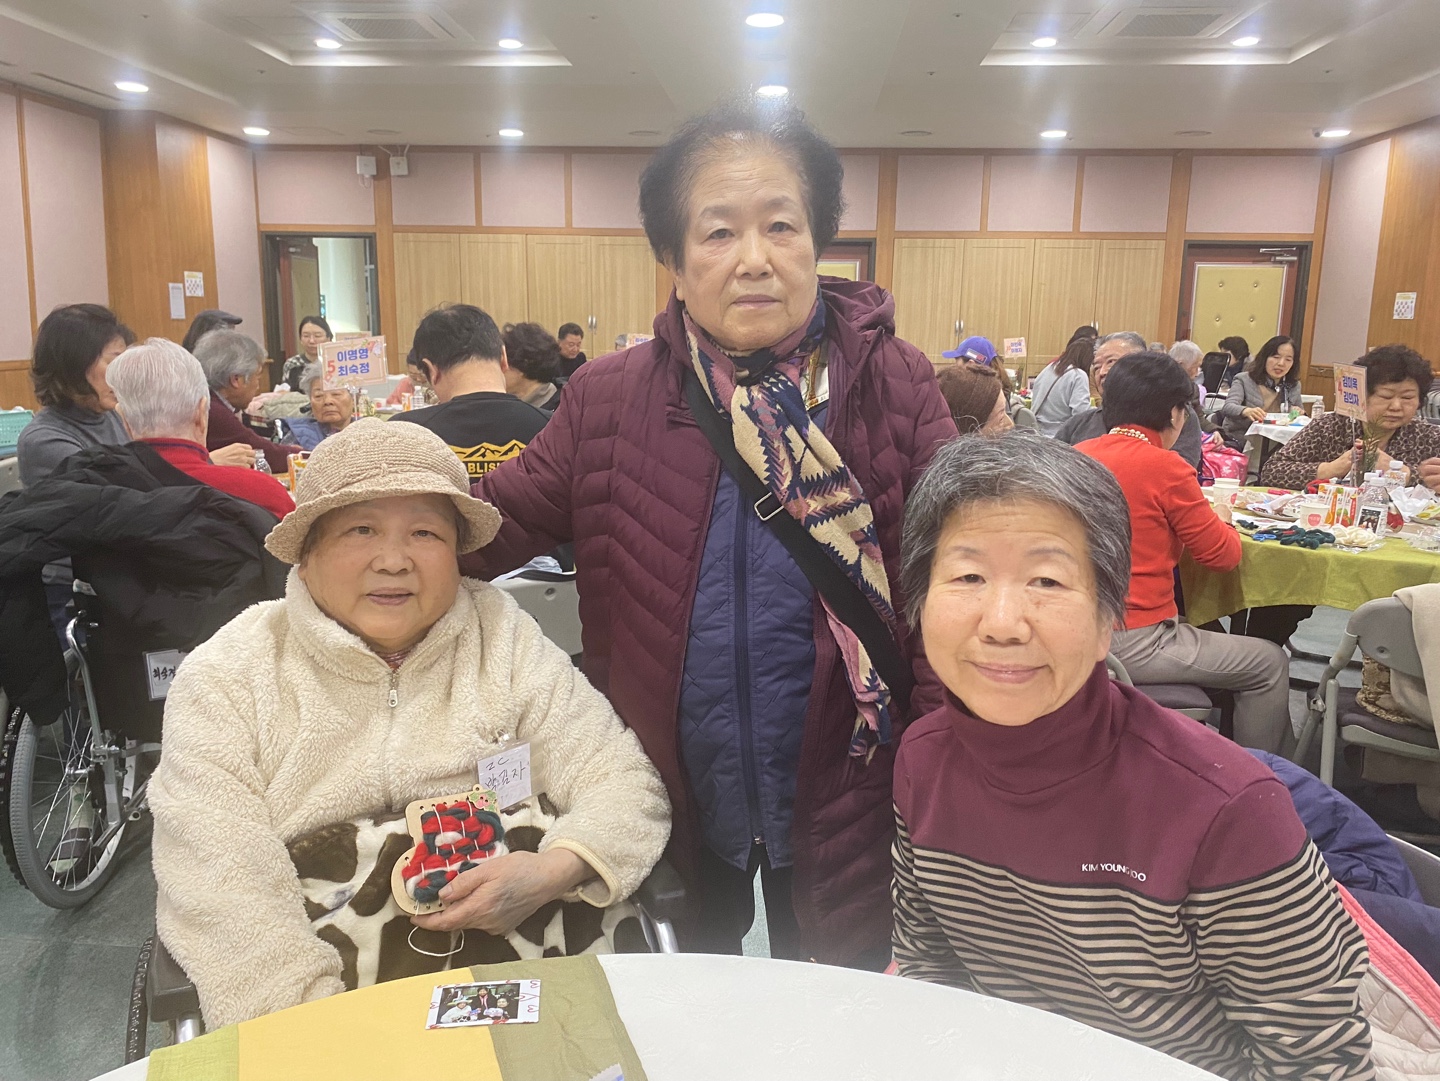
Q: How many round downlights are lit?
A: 11